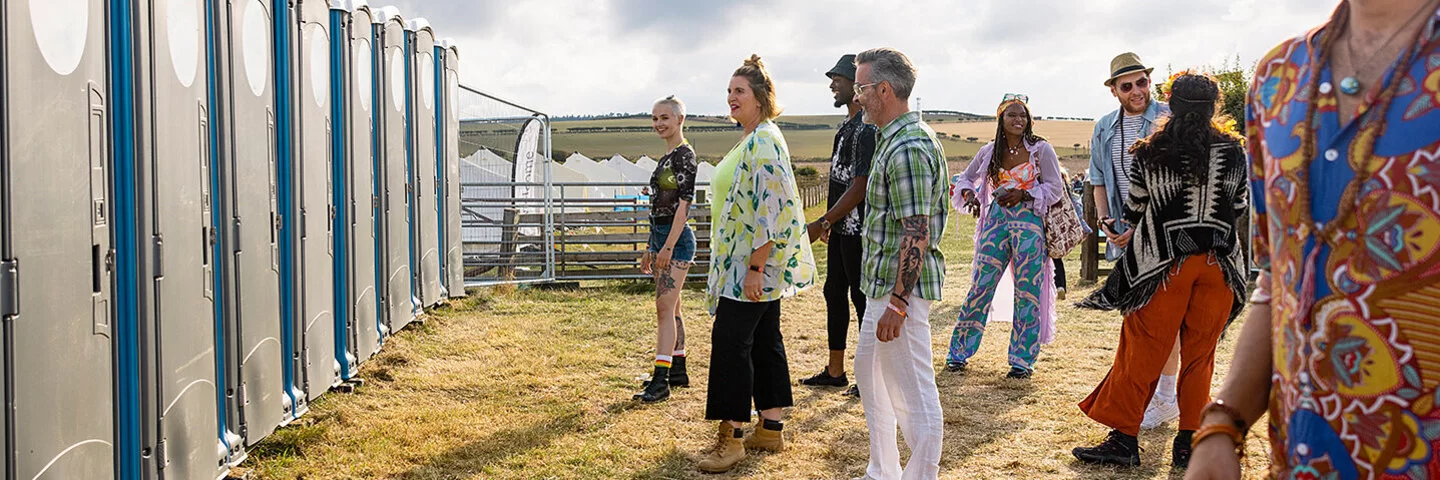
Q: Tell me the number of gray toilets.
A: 8